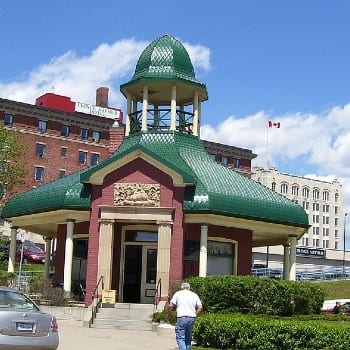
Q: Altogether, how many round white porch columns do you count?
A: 6